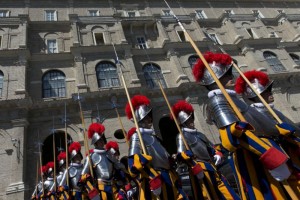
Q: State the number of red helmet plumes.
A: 11